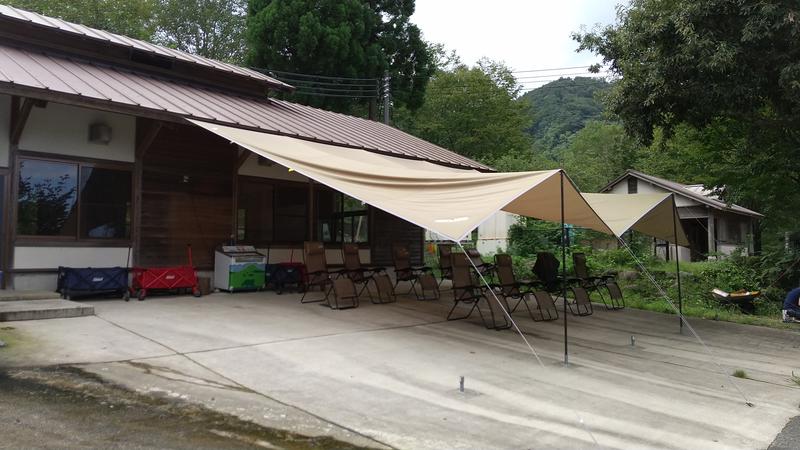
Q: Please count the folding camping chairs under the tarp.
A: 9